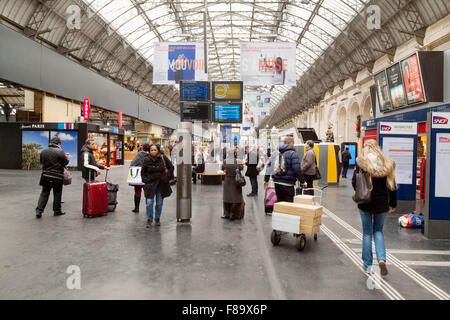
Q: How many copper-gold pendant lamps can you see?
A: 0